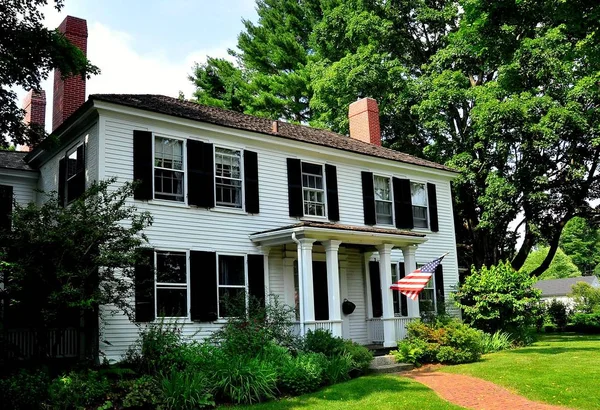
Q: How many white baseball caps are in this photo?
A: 0